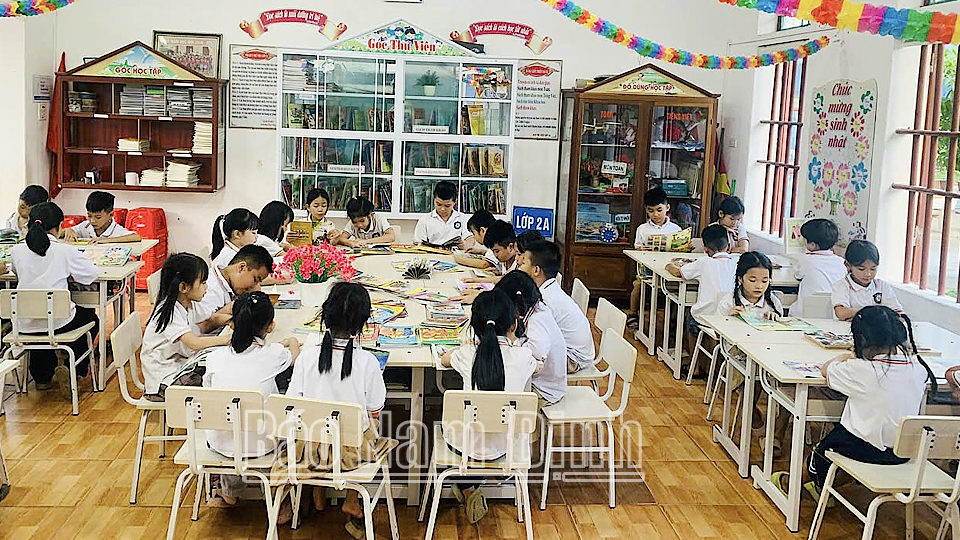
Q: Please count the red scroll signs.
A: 2